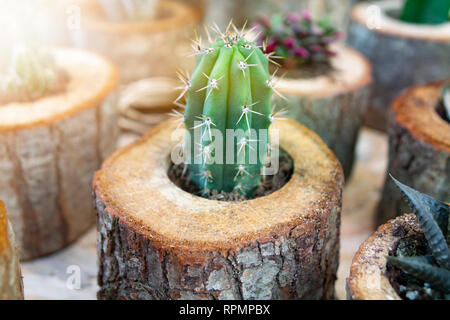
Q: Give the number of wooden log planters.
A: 8